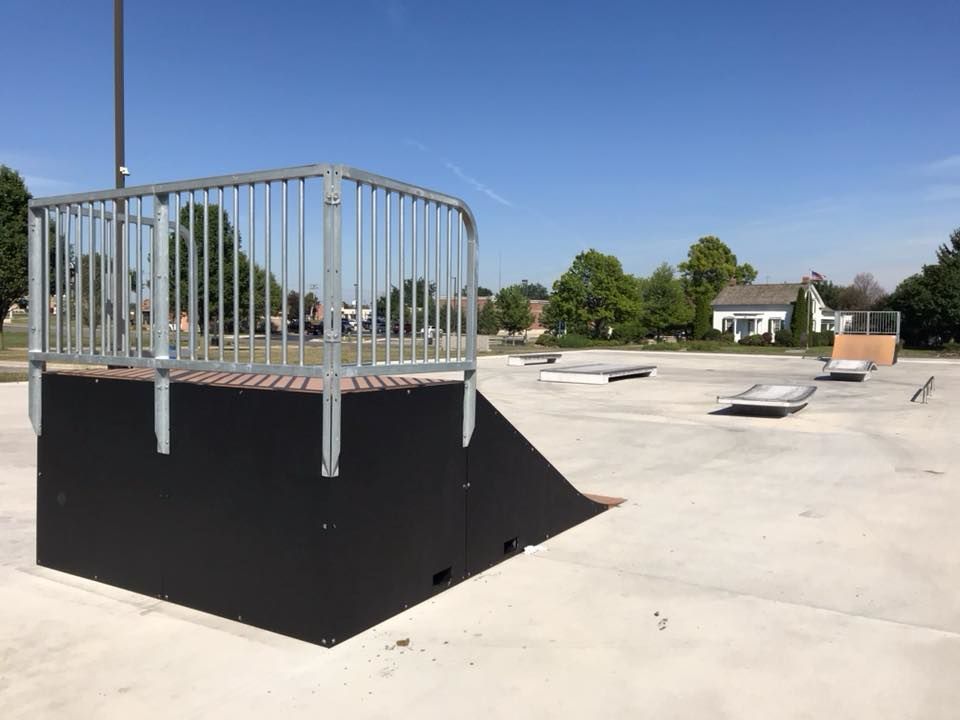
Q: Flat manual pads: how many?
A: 2